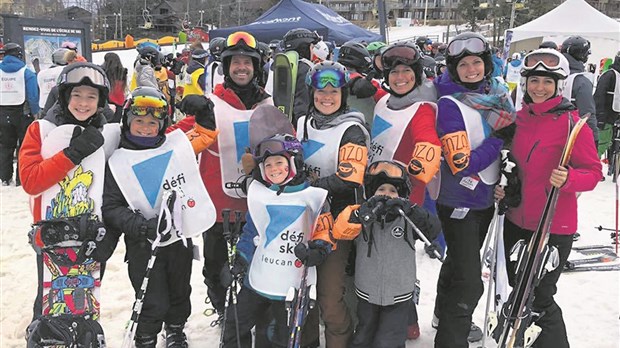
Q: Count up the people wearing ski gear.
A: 9